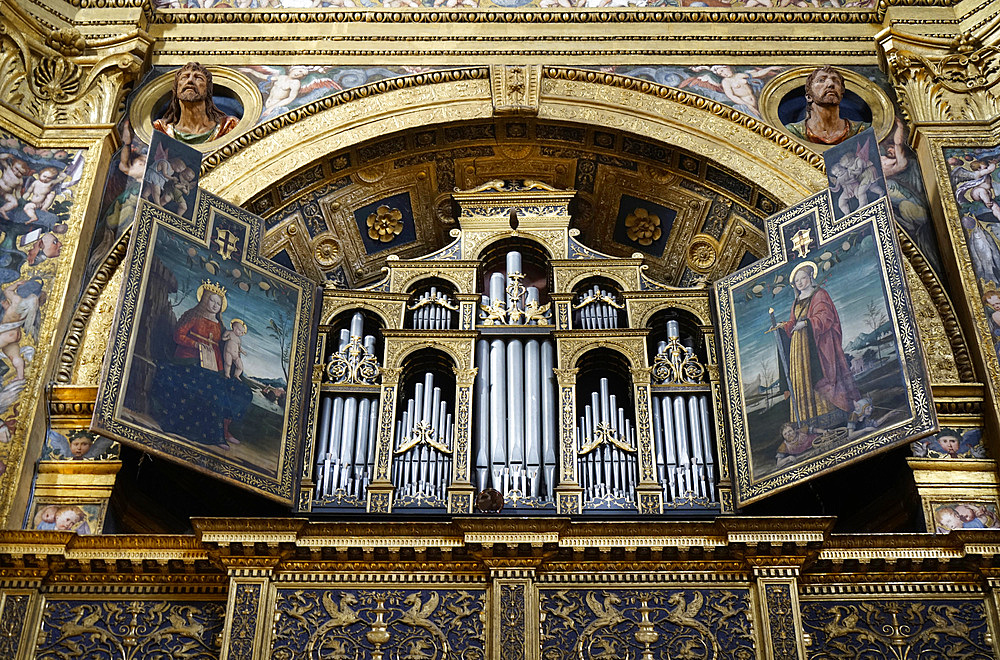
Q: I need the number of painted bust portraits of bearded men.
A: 2